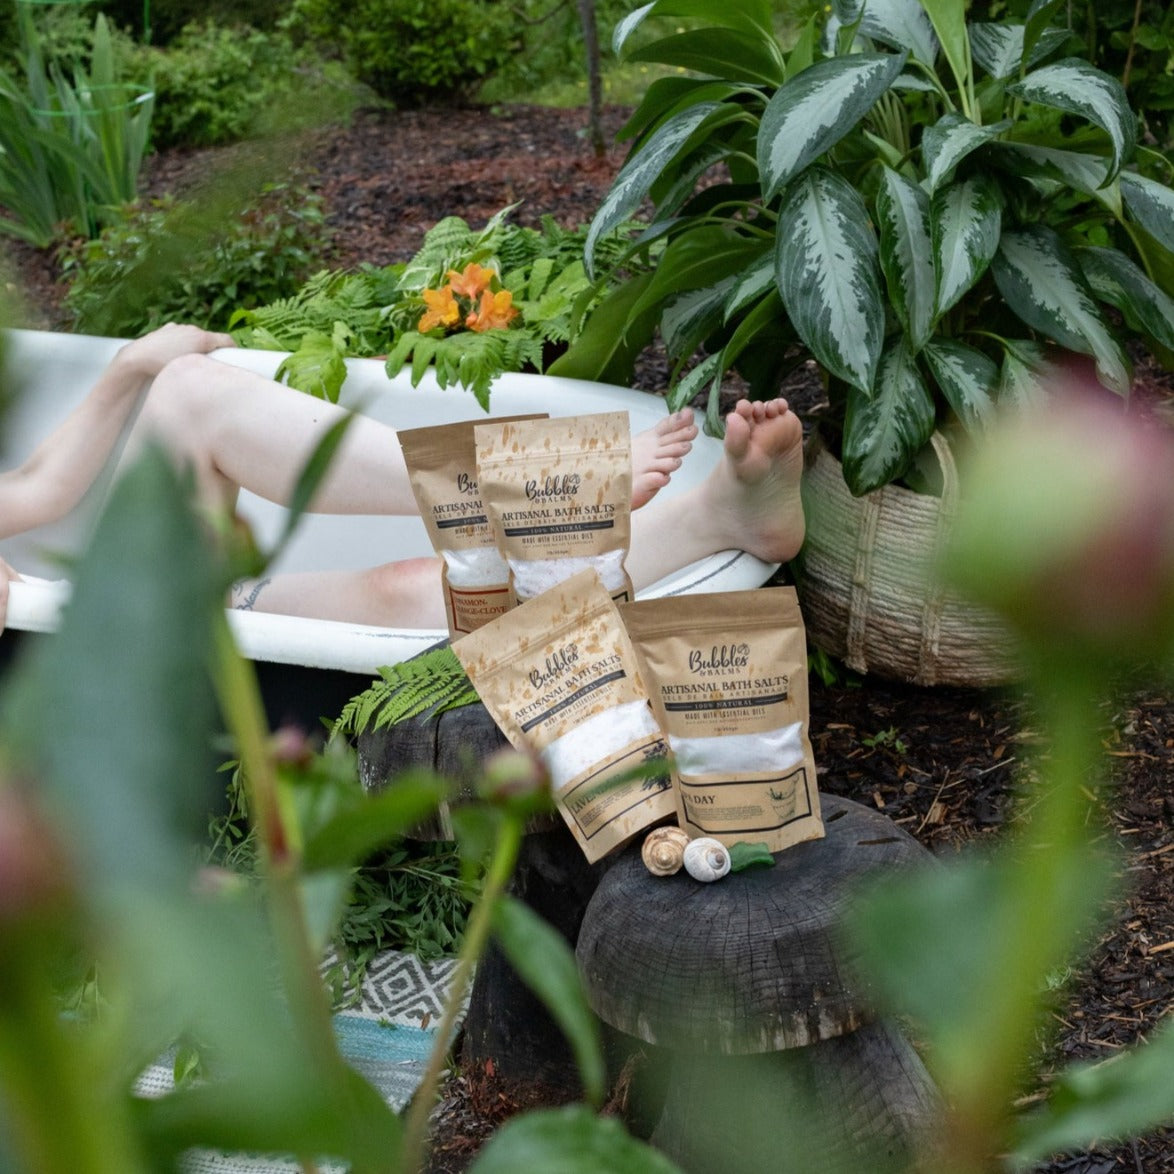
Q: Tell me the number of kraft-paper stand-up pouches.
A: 4